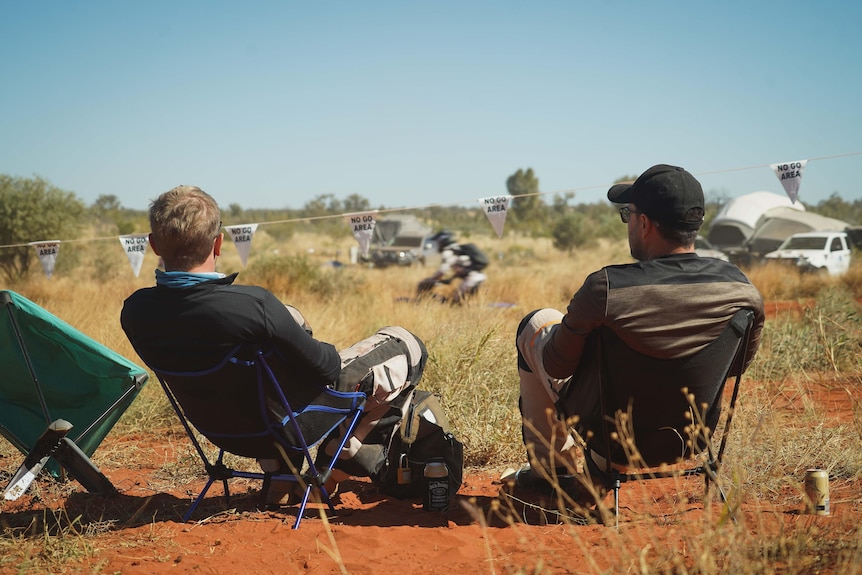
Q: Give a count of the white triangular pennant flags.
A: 6